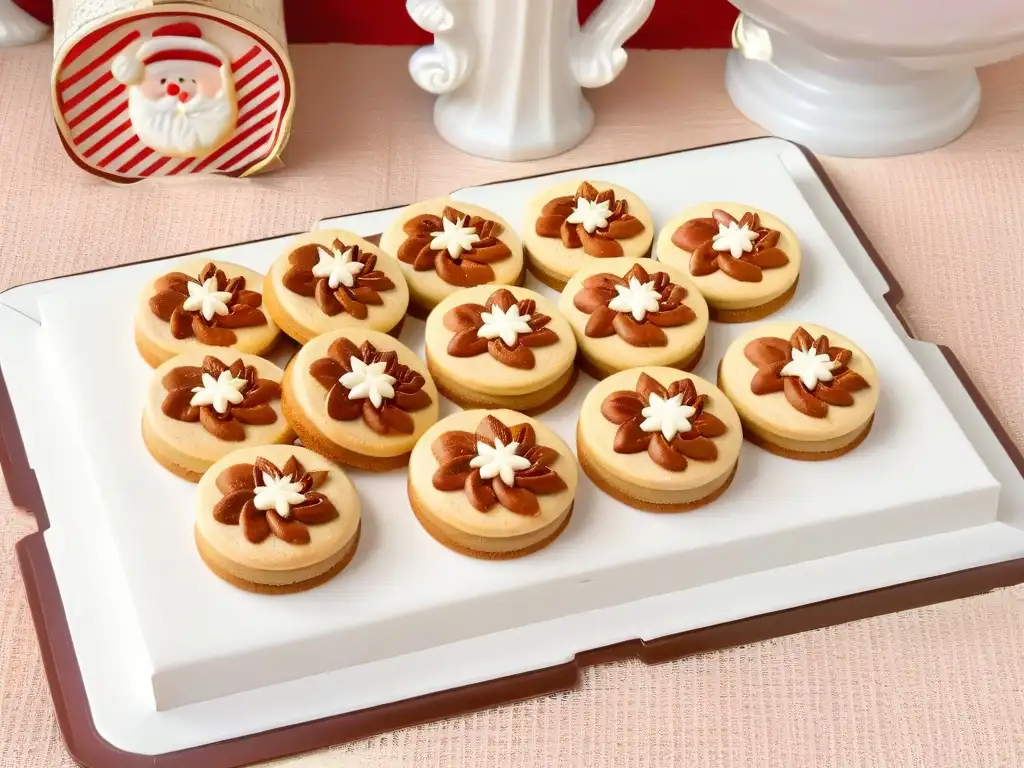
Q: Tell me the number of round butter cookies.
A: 13